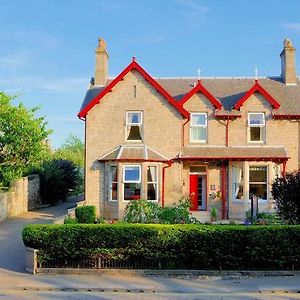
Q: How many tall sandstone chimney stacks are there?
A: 2